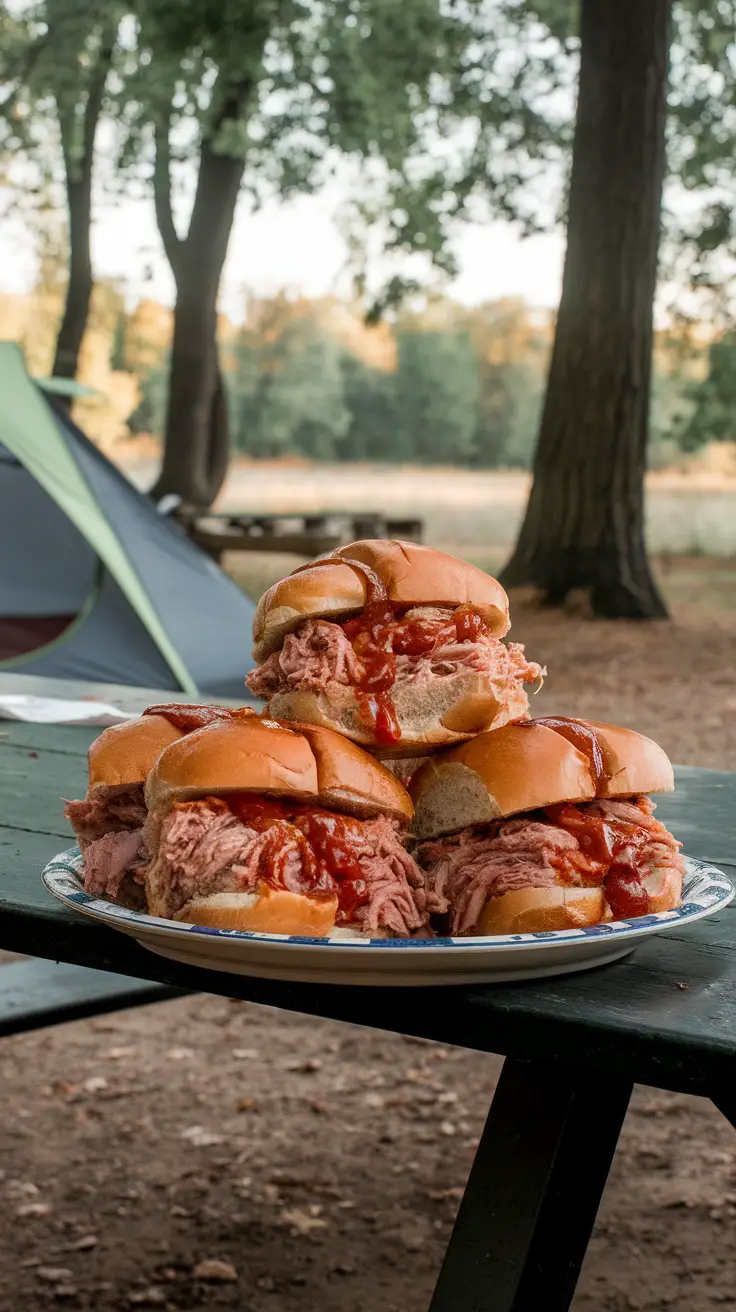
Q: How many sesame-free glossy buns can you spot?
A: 4